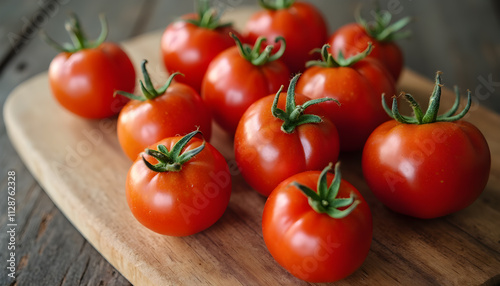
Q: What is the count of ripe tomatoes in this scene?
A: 11